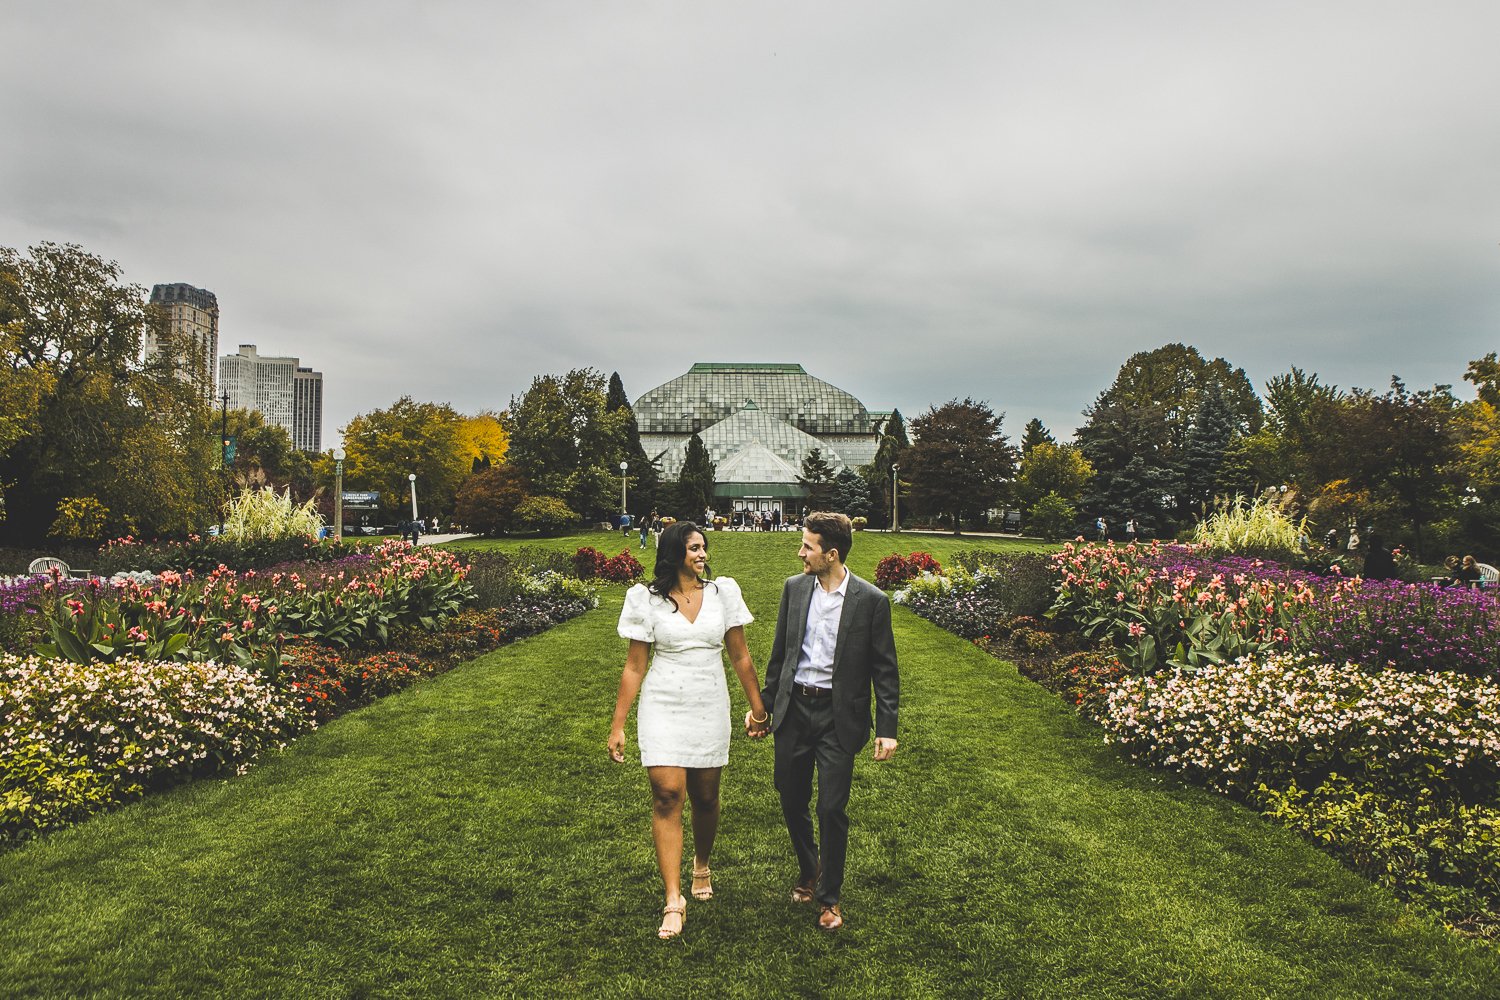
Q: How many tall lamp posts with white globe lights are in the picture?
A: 4